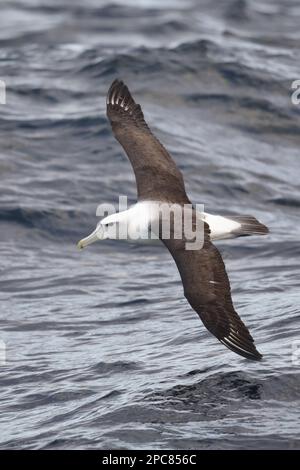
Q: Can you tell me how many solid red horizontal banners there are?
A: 0